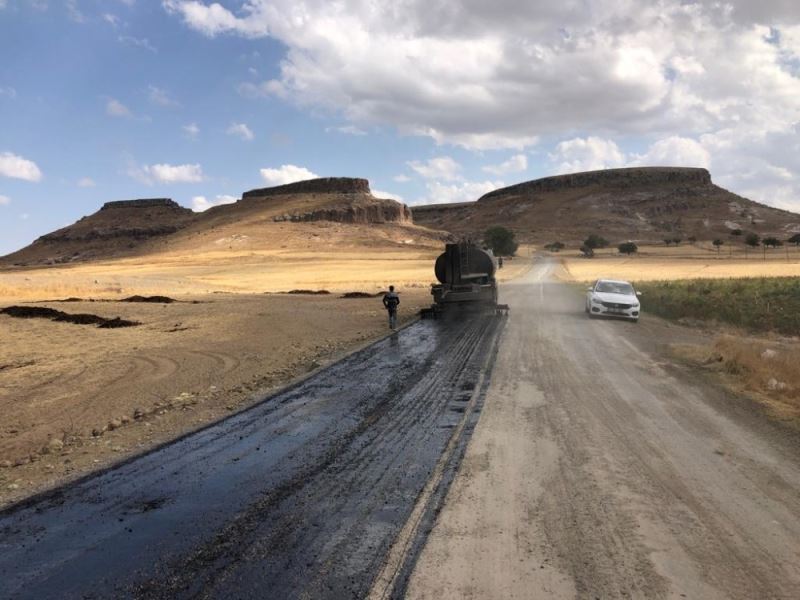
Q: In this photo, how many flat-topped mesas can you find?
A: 3